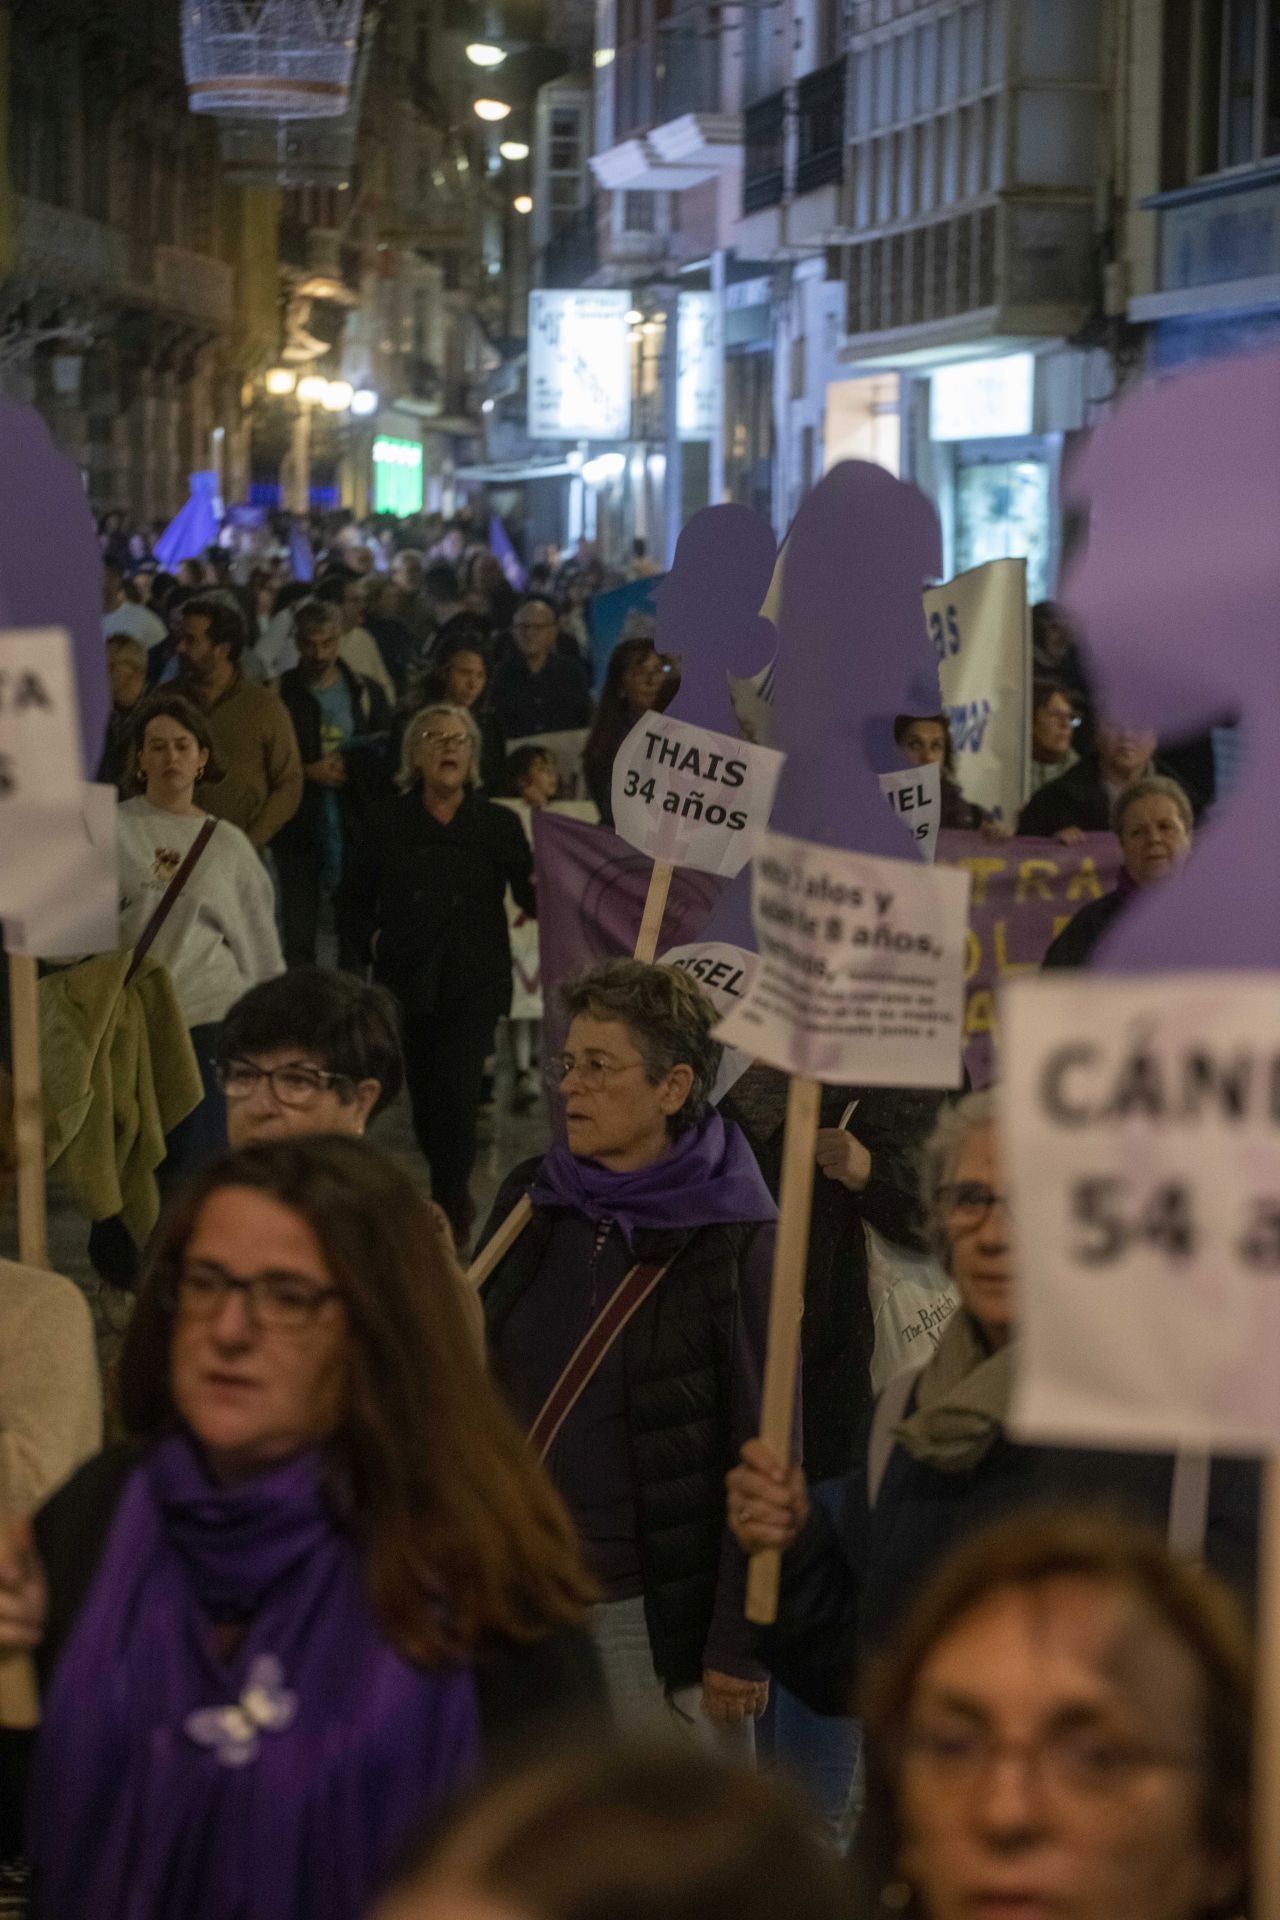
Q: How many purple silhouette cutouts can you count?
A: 4